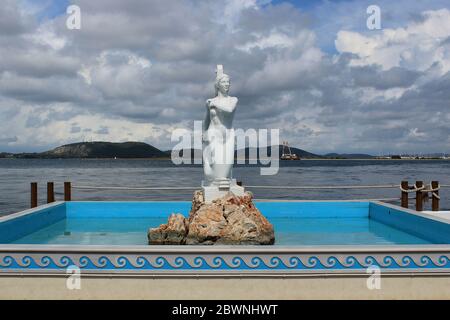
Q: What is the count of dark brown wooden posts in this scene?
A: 6